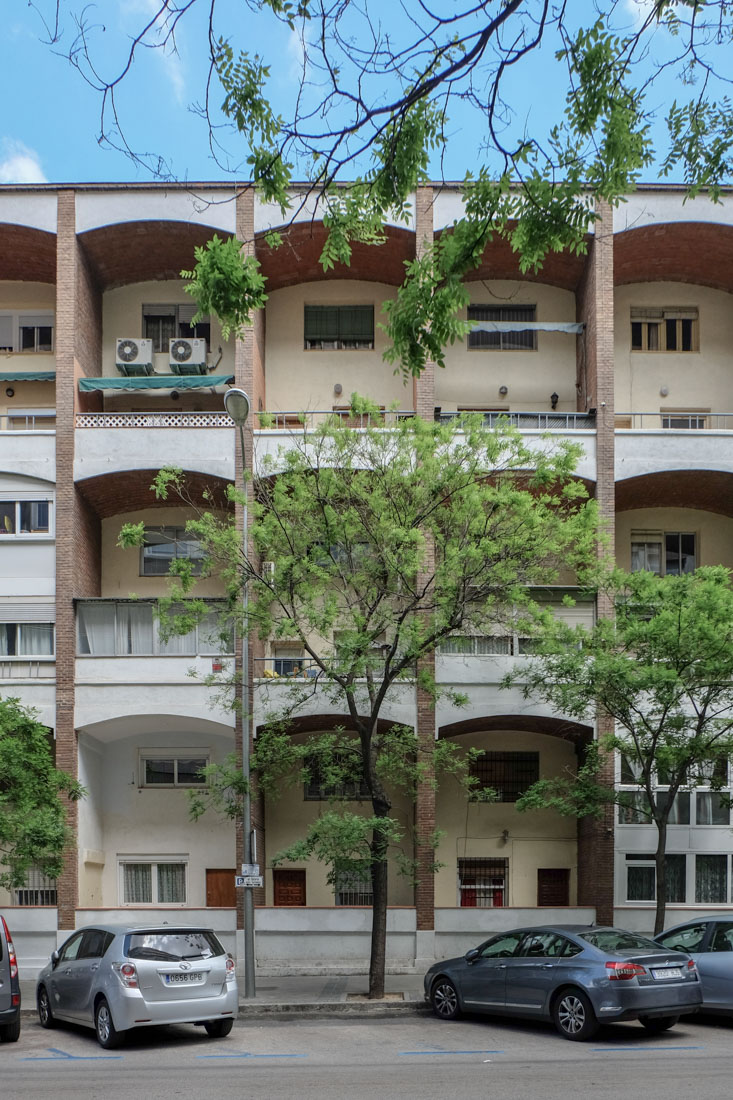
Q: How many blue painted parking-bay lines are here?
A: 4